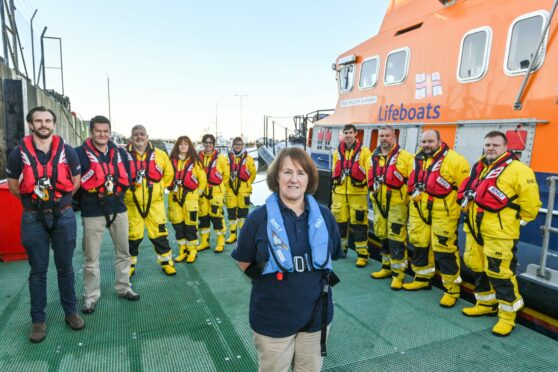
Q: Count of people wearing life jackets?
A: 11